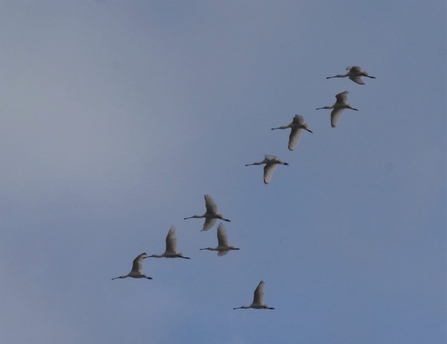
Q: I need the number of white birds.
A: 9